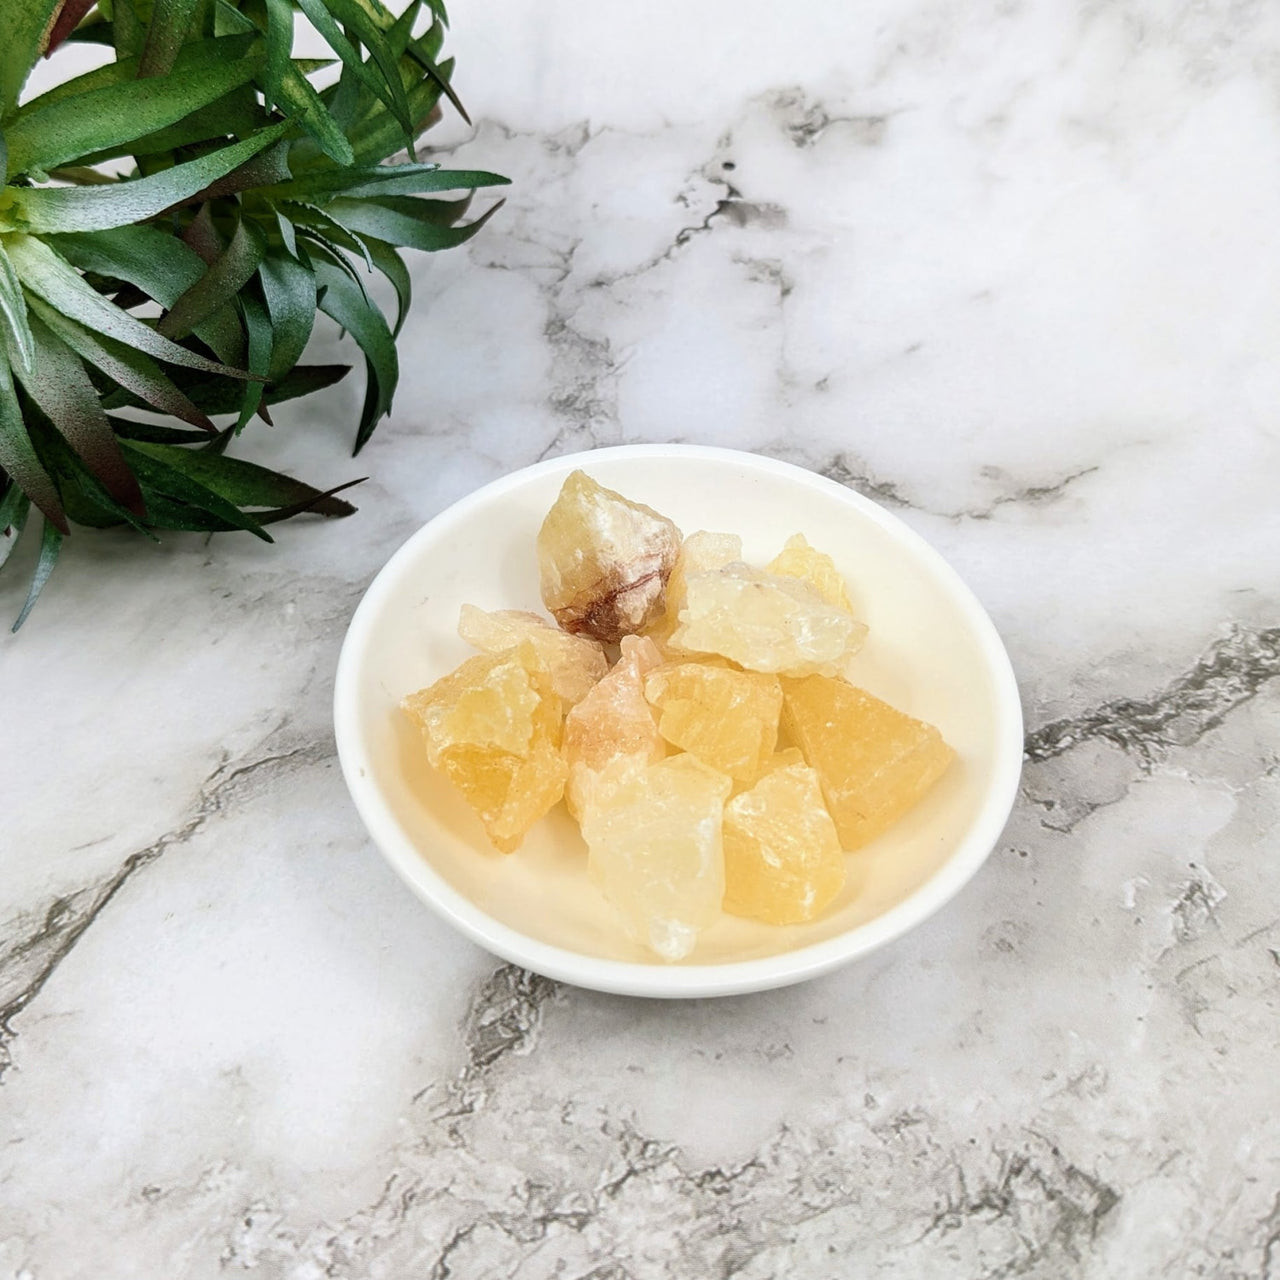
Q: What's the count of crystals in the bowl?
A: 11